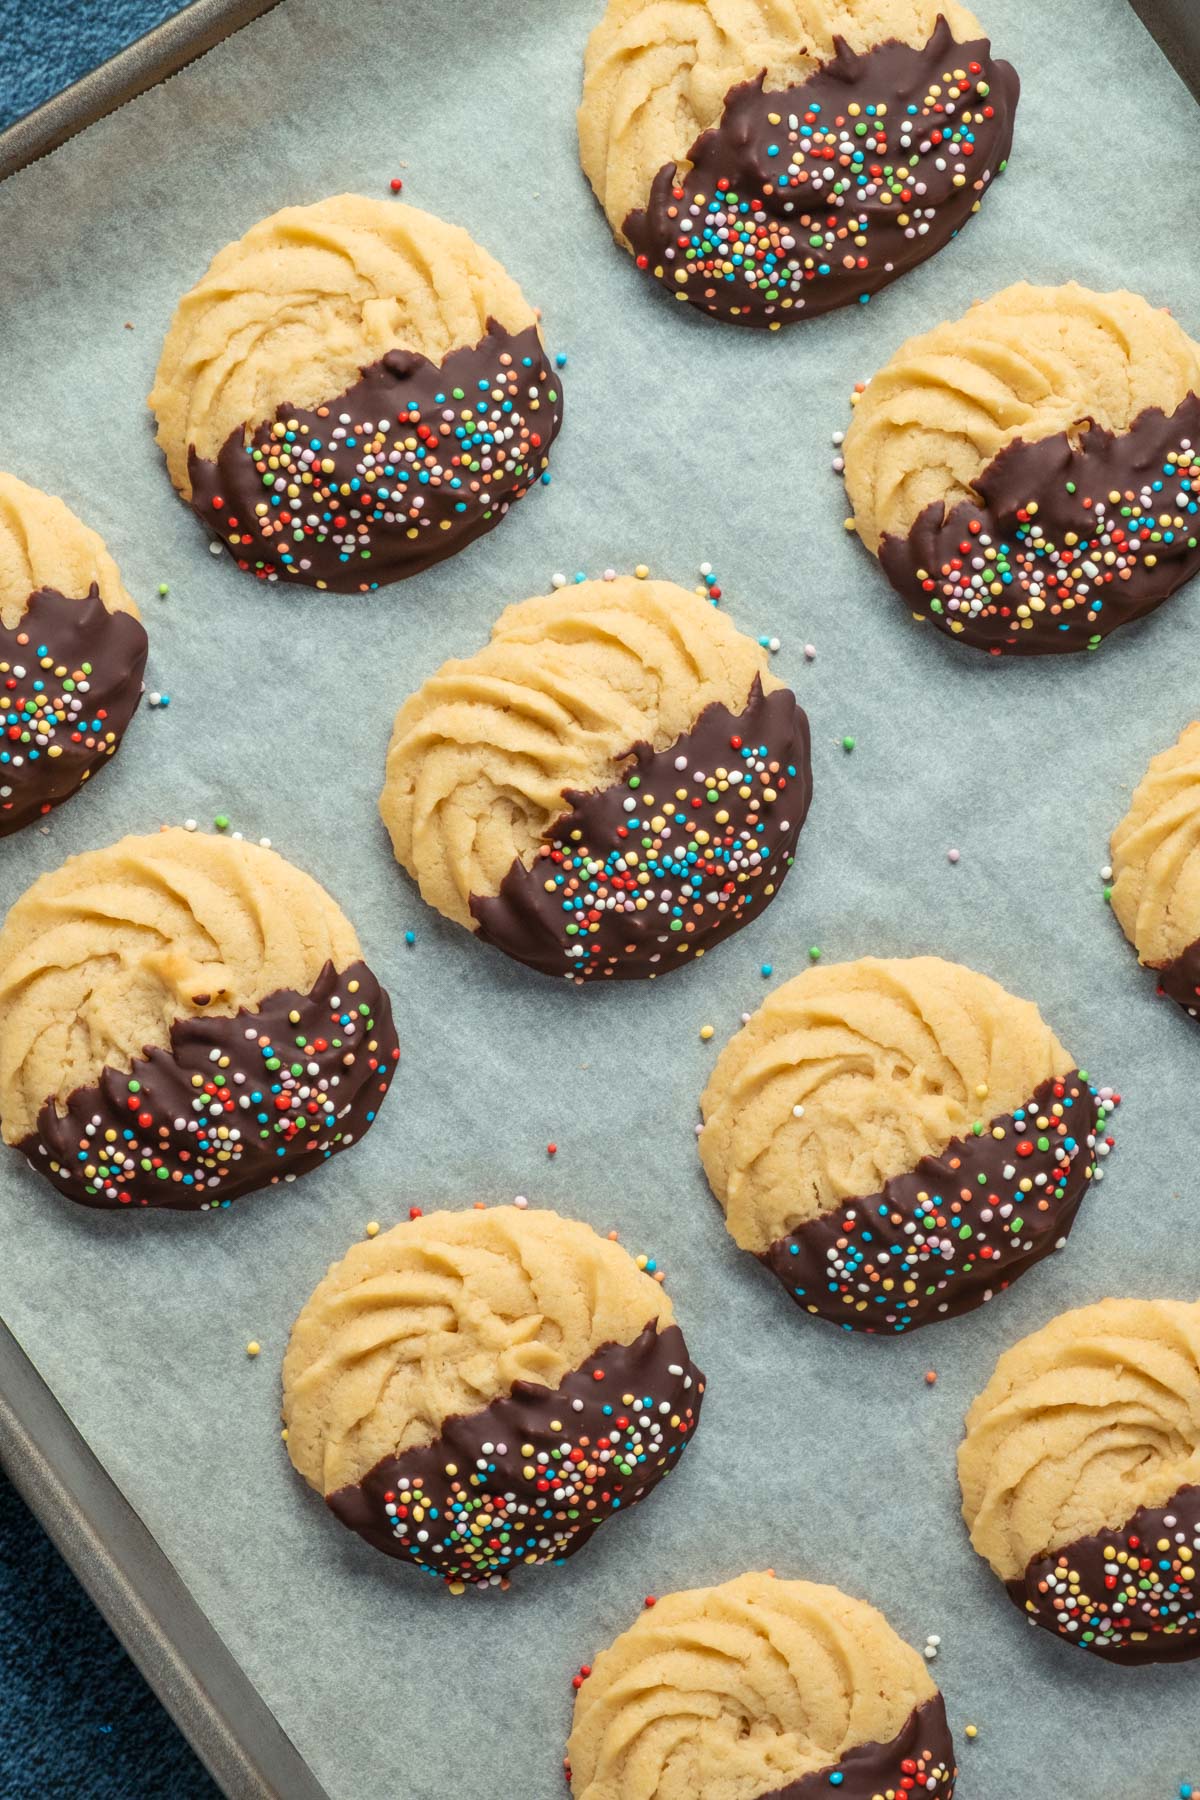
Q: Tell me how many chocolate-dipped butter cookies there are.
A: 11